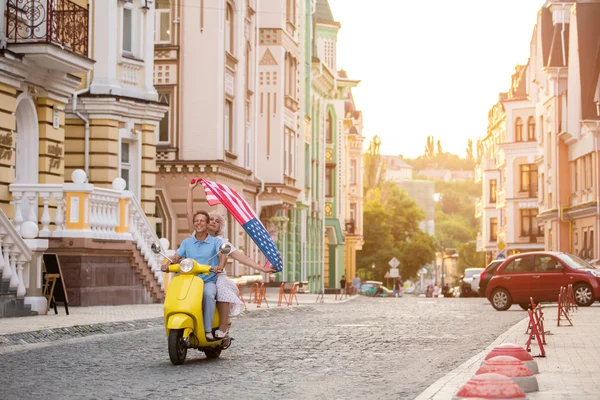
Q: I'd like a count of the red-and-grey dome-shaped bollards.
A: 3